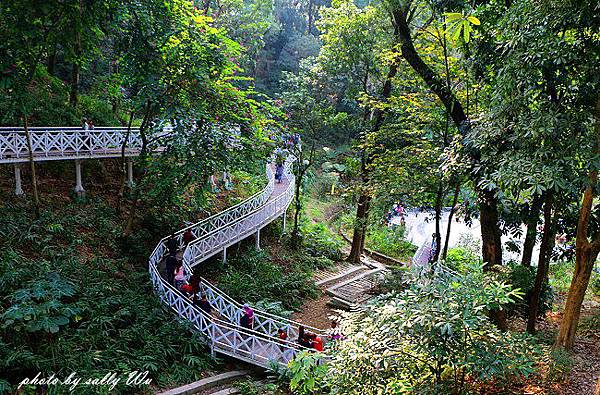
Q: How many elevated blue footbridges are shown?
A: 0